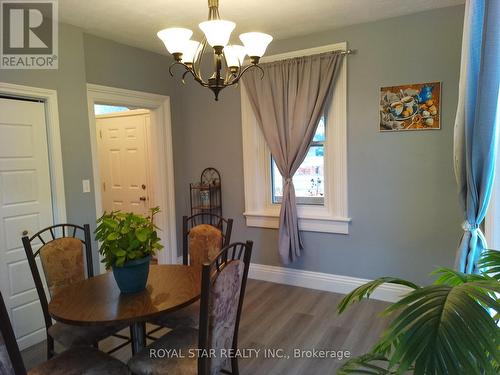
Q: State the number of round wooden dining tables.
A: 1